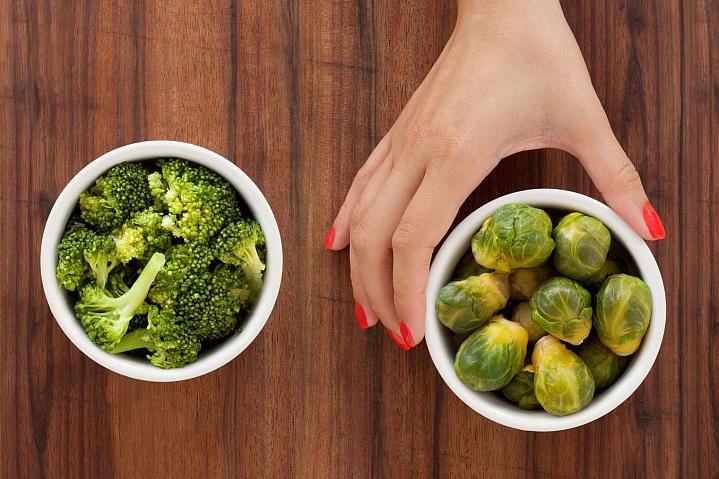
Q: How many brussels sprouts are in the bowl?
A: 13